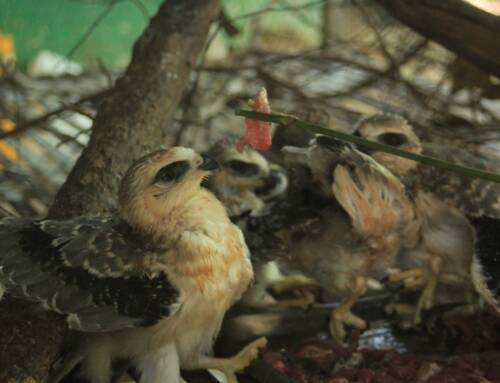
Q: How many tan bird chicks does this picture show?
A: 4